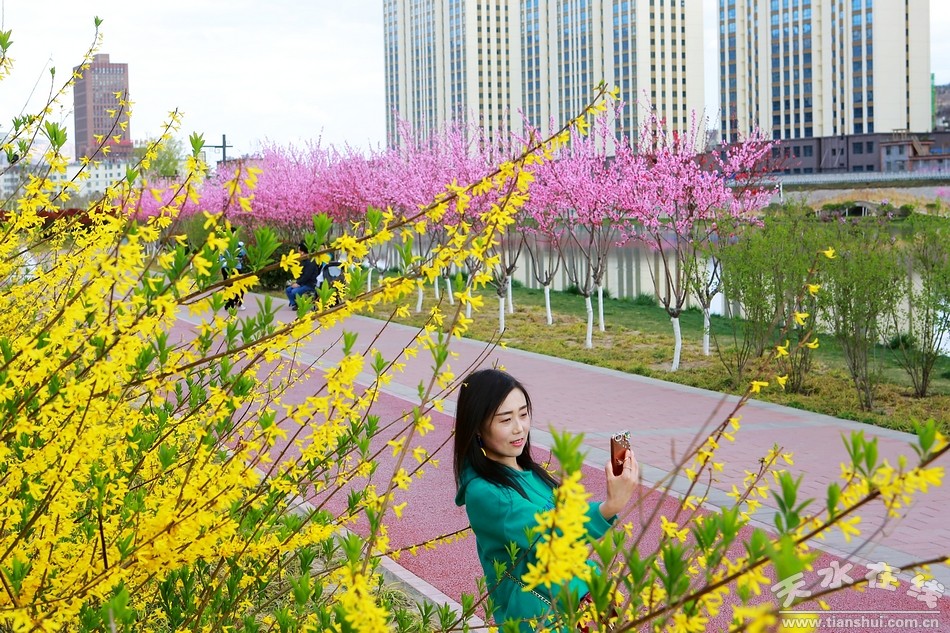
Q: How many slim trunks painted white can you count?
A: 13